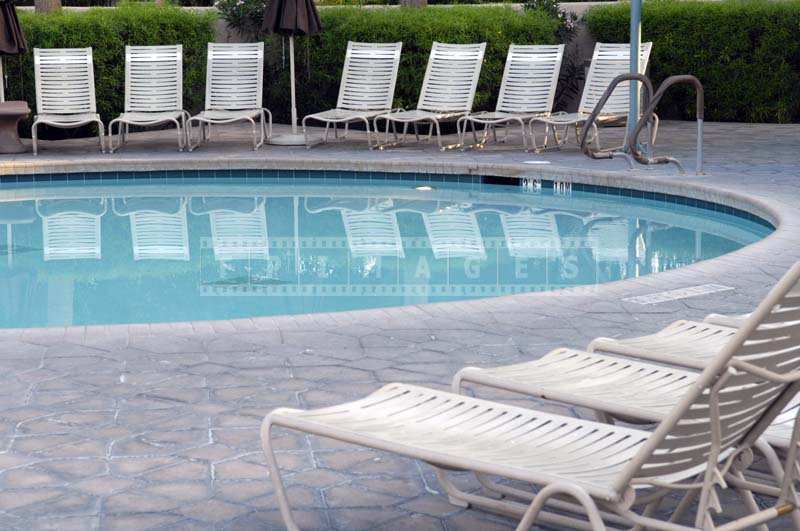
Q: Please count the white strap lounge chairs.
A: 11